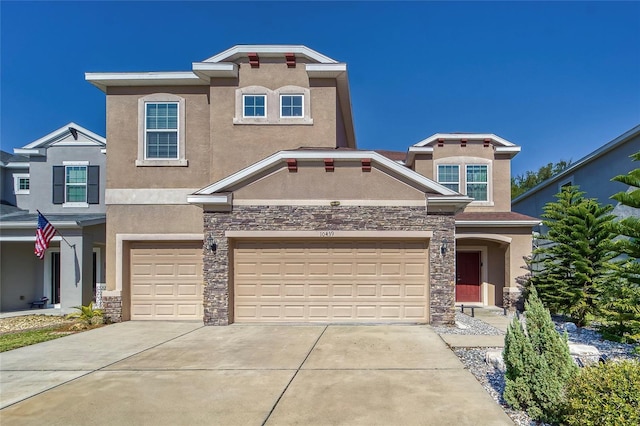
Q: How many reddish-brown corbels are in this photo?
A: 8